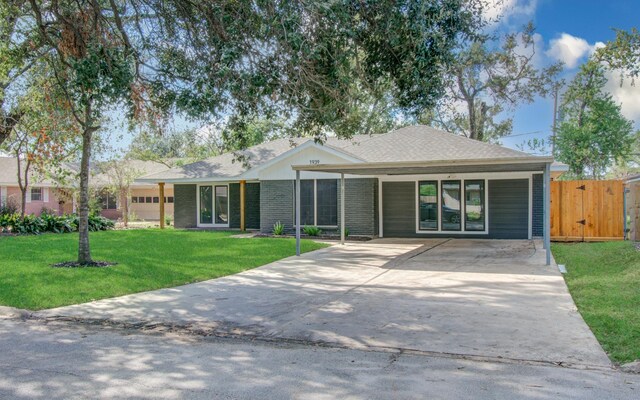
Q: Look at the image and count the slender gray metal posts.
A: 4